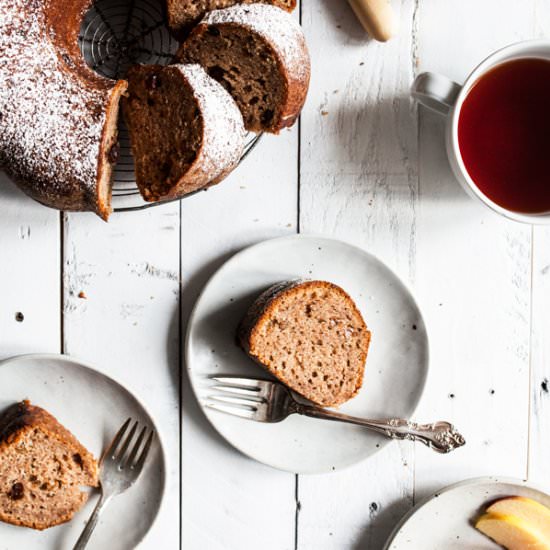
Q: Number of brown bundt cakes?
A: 1